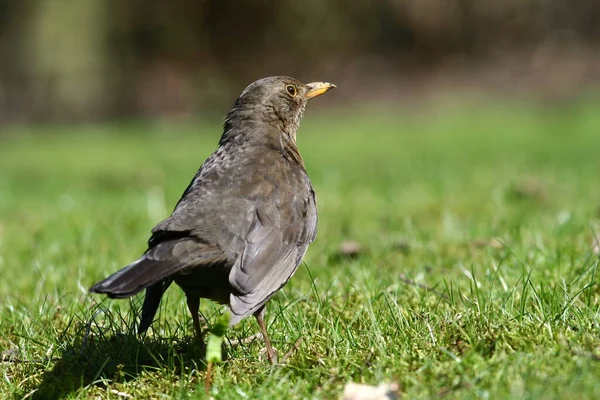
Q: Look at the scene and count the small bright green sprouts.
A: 1